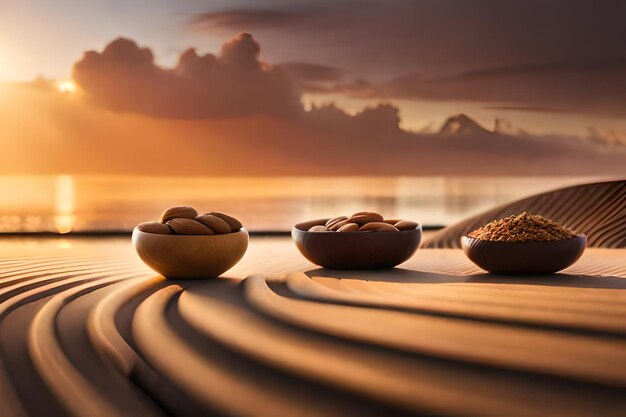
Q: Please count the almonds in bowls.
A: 11